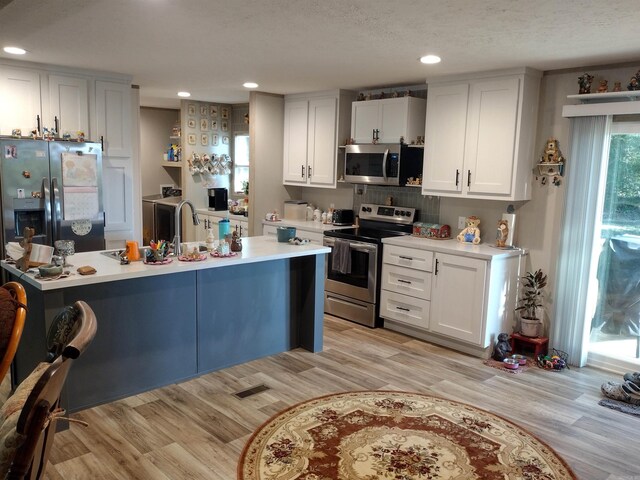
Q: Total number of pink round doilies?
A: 3